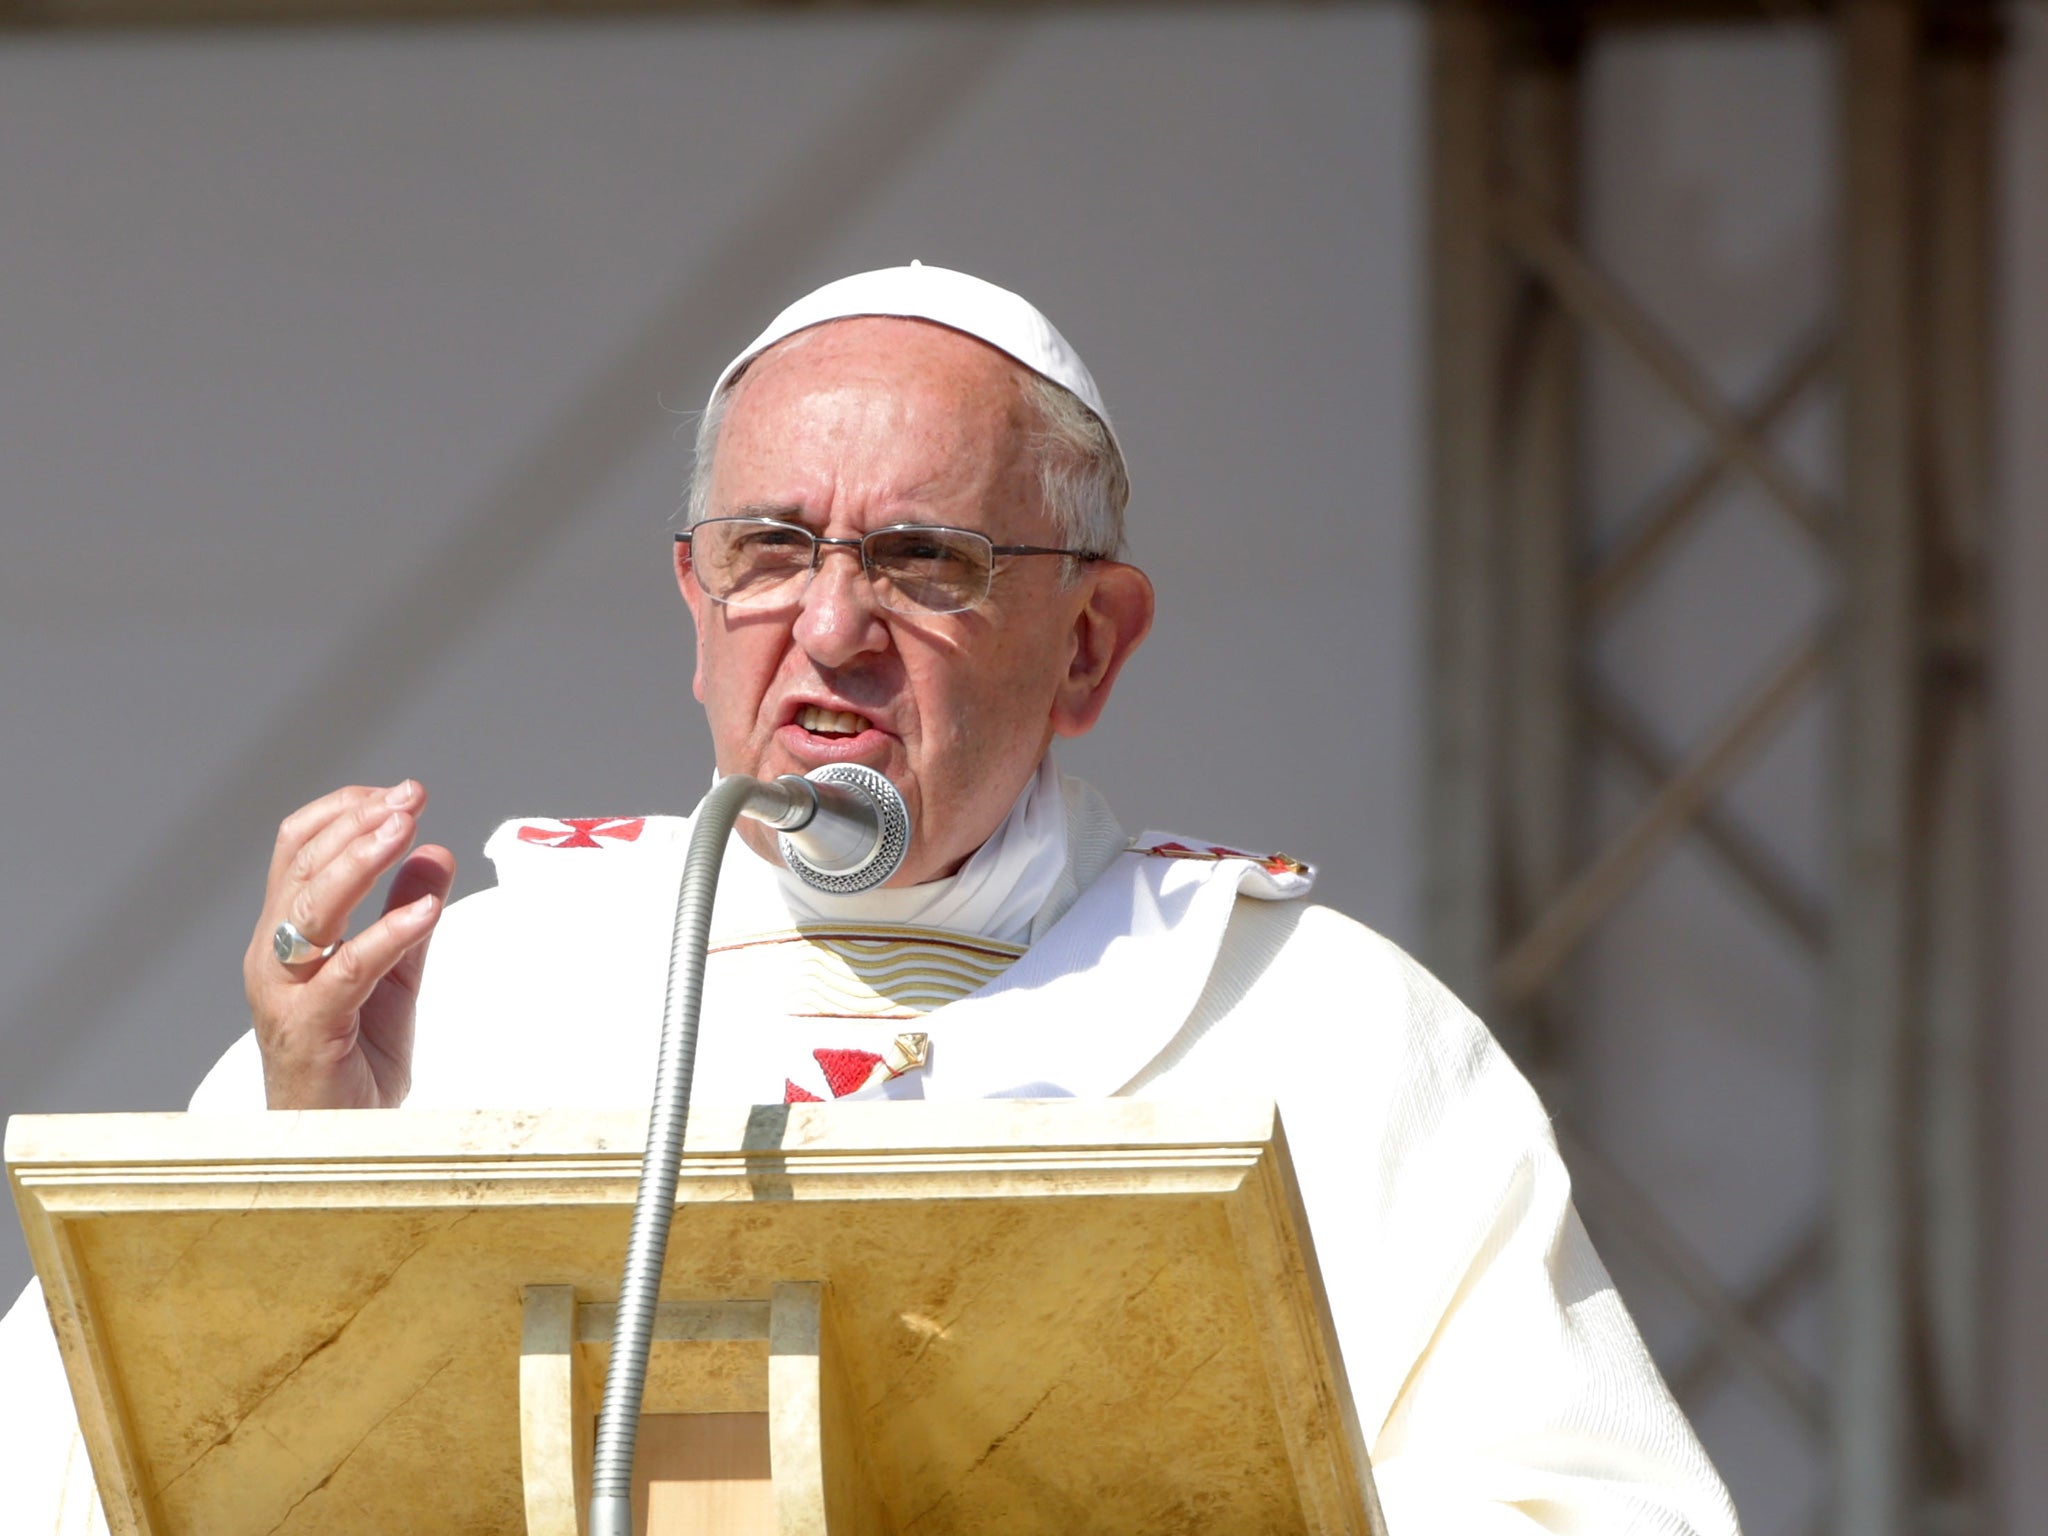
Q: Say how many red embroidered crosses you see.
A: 3